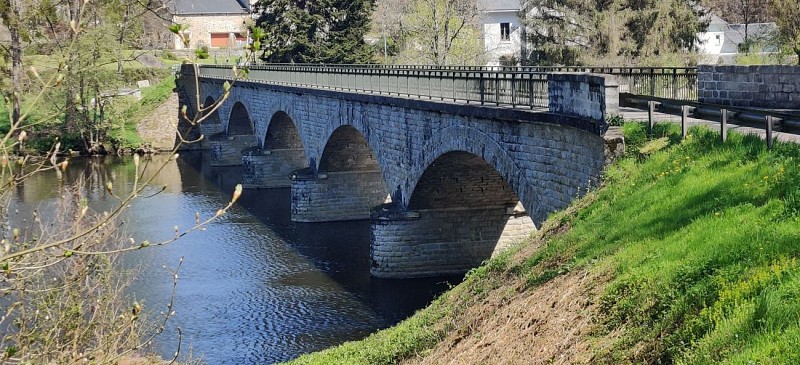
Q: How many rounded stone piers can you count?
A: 4